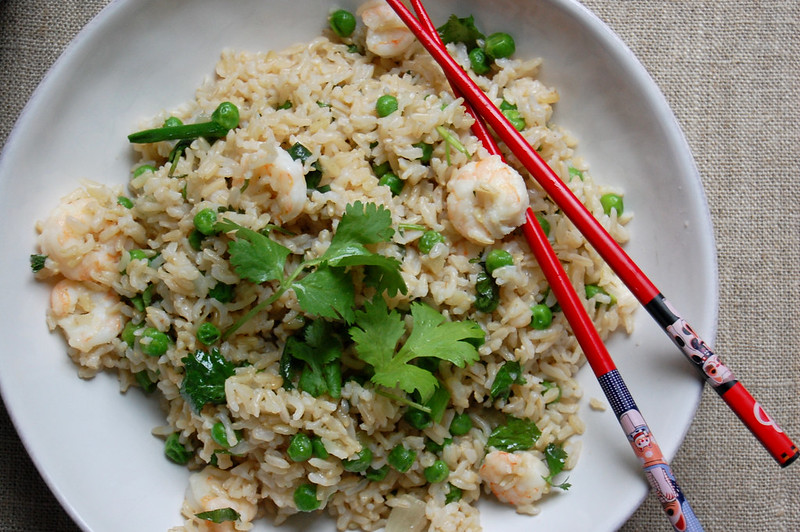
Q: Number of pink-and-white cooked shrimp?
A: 7